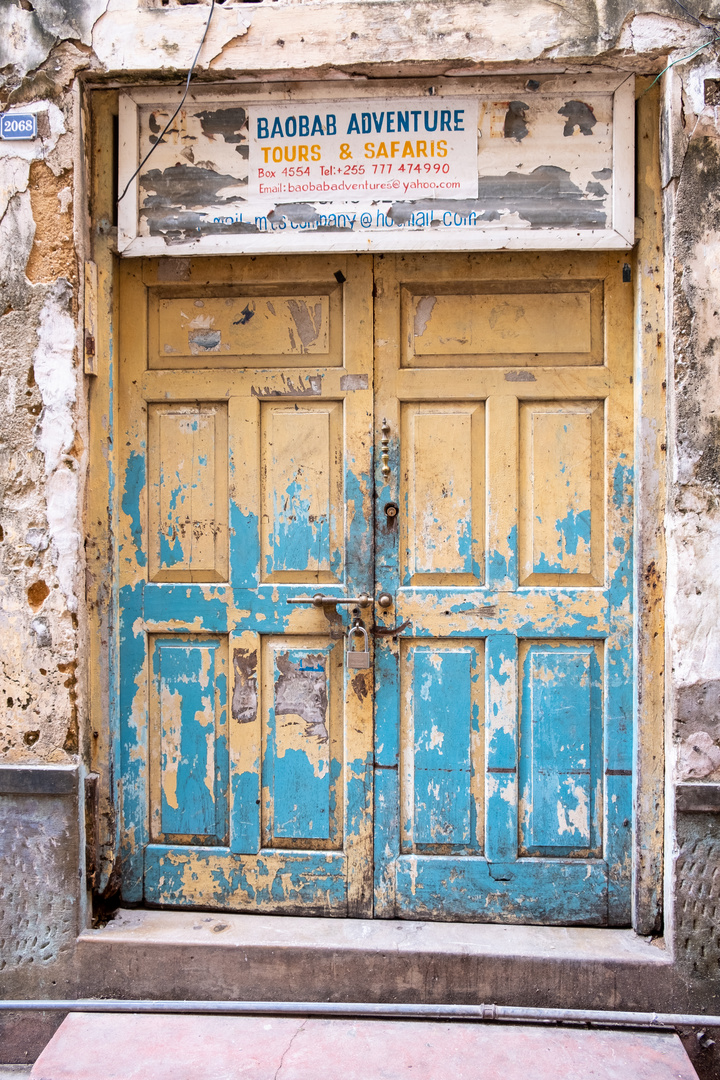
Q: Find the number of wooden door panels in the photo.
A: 10